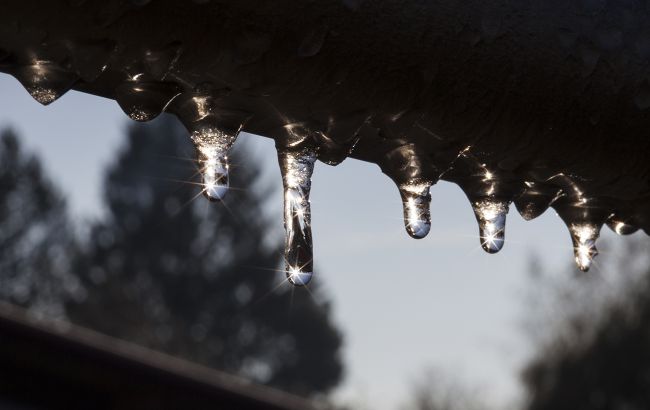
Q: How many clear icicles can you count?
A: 5